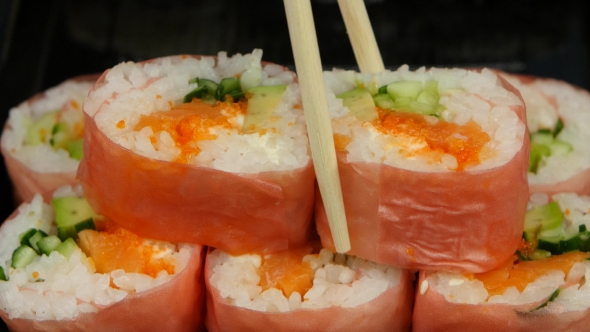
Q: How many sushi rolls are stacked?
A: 7